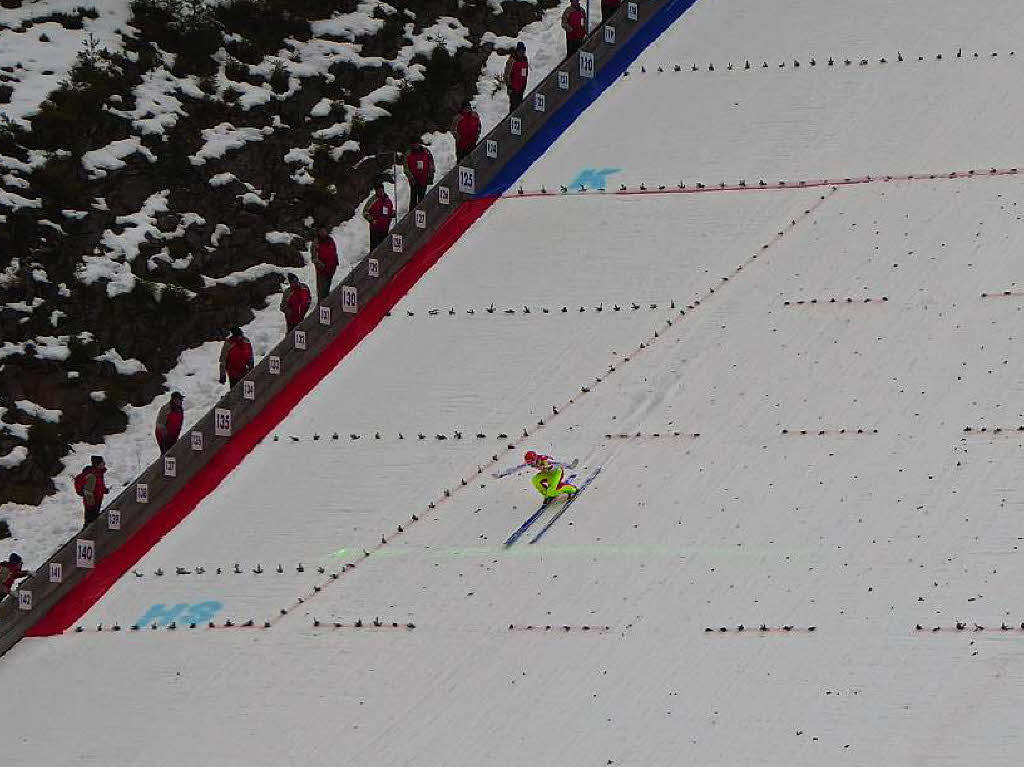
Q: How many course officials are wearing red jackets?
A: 12